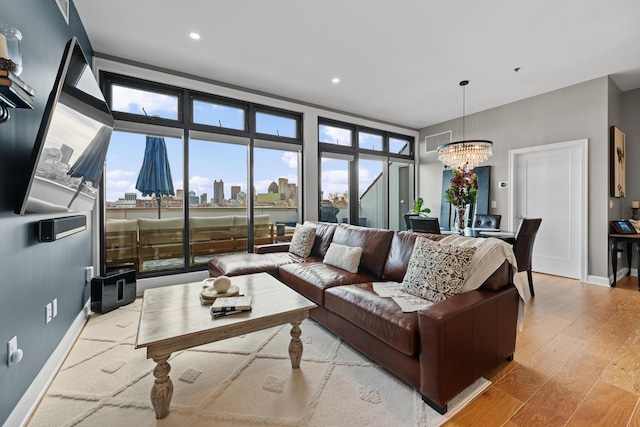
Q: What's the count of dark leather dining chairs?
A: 4